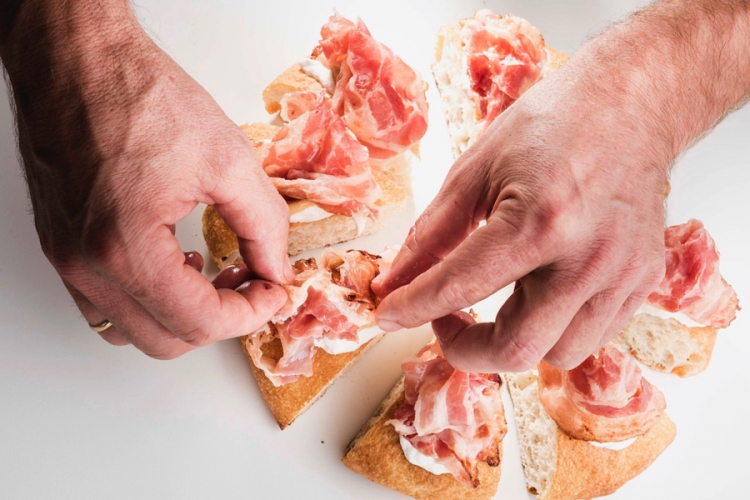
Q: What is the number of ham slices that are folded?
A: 7